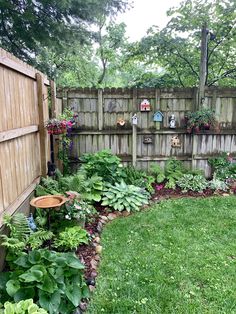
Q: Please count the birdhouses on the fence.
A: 7